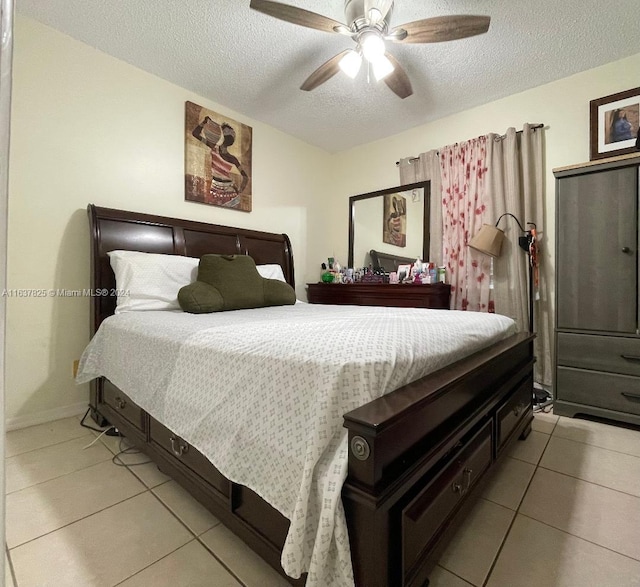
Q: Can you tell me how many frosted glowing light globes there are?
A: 3